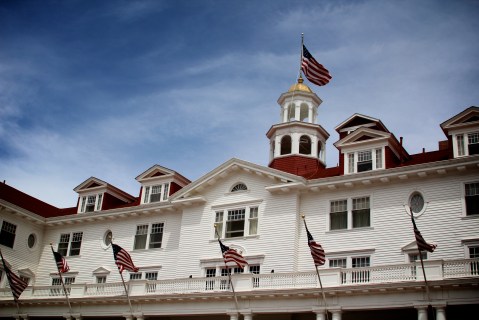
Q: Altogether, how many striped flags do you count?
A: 7